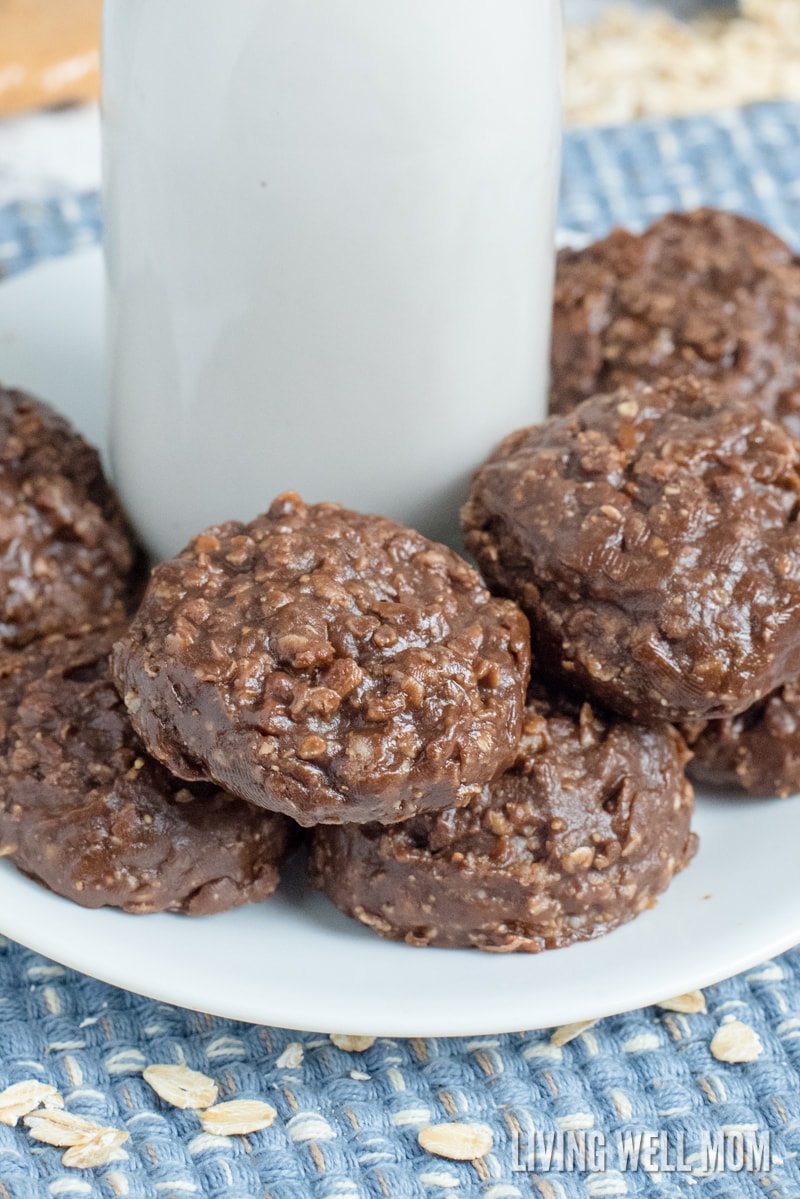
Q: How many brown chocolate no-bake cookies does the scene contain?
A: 7